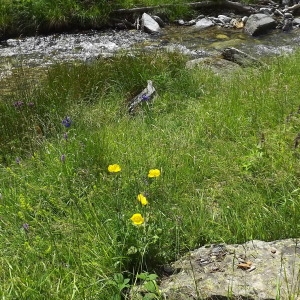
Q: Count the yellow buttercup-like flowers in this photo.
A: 4